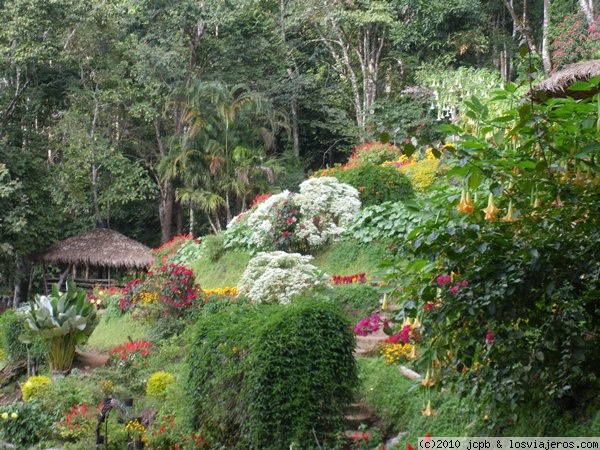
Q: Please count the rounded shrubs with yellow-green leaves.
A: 2